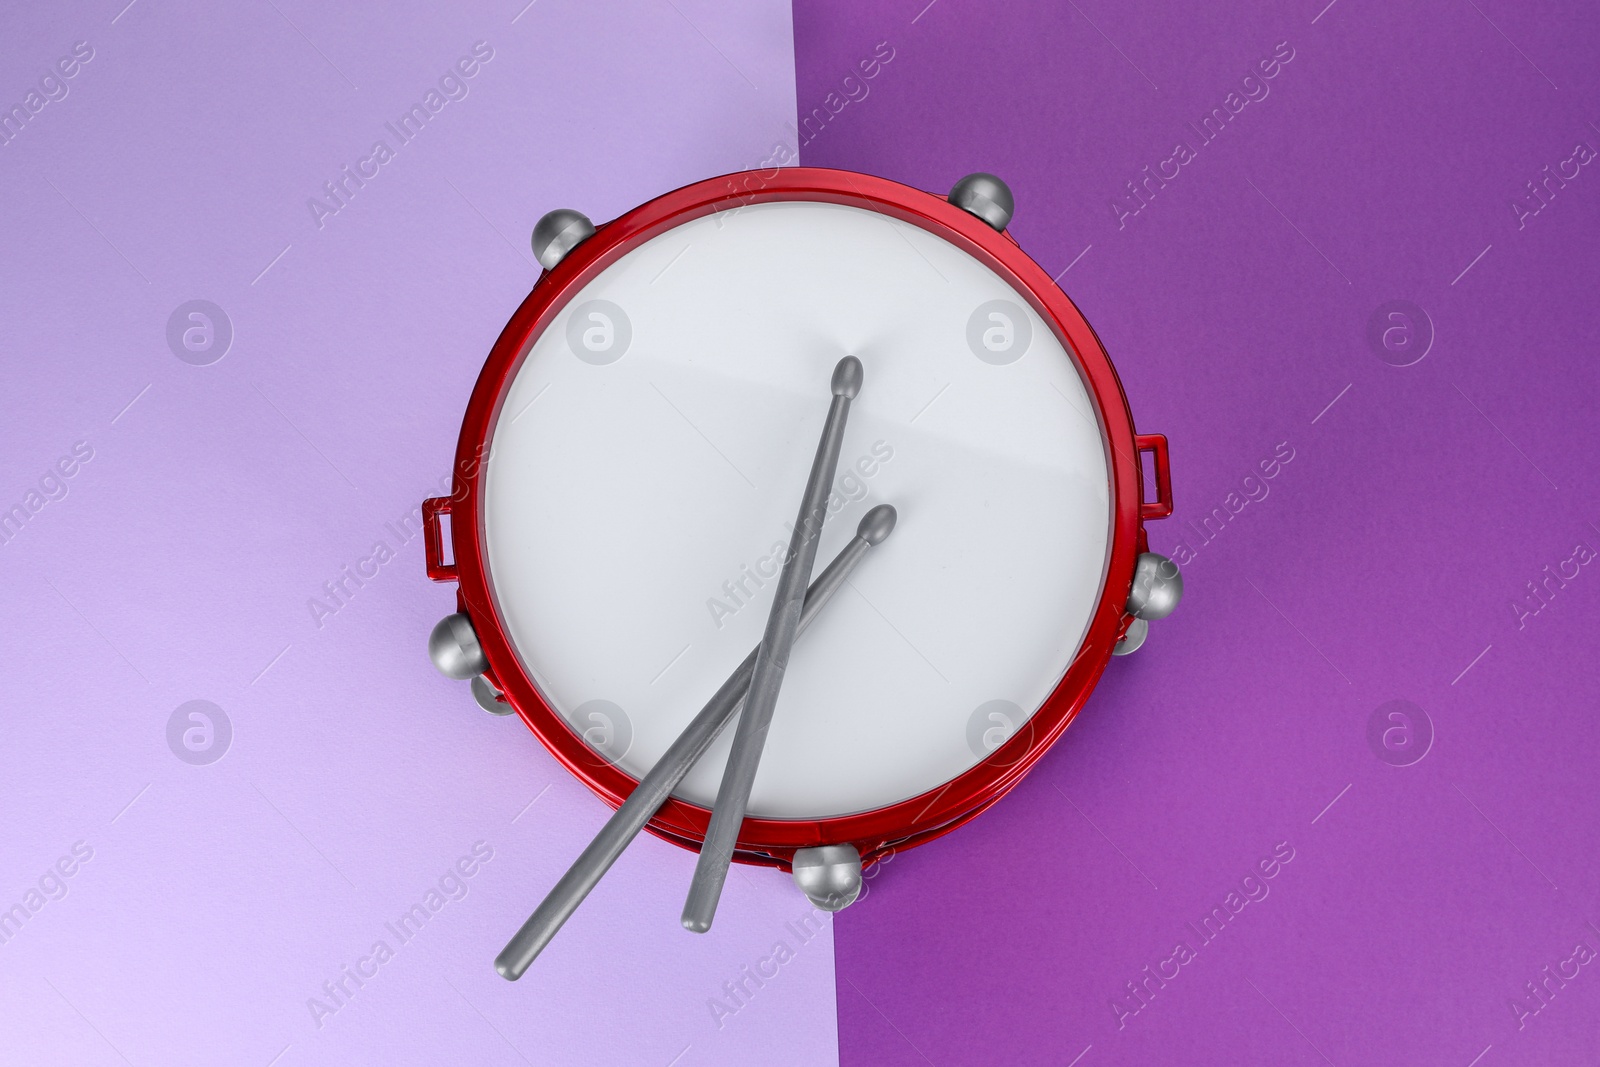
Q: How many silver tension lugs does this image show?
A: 5